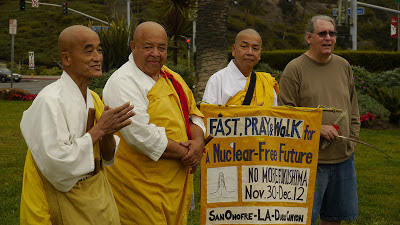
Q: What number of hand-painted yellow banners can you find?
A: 1